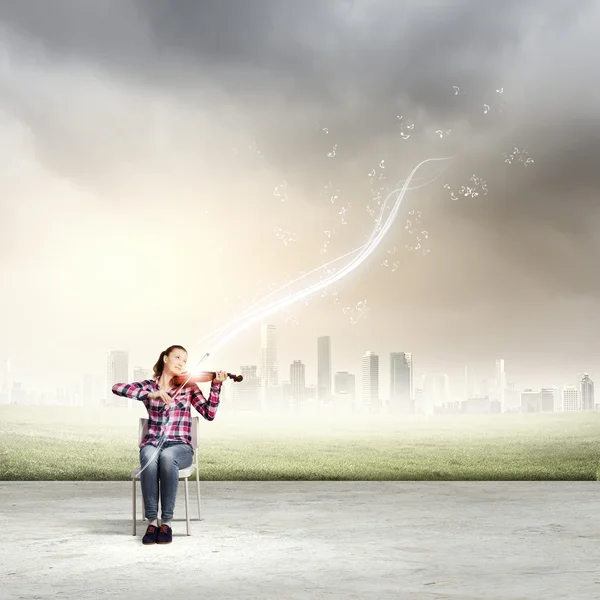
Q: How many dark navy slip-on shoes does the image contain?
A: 2